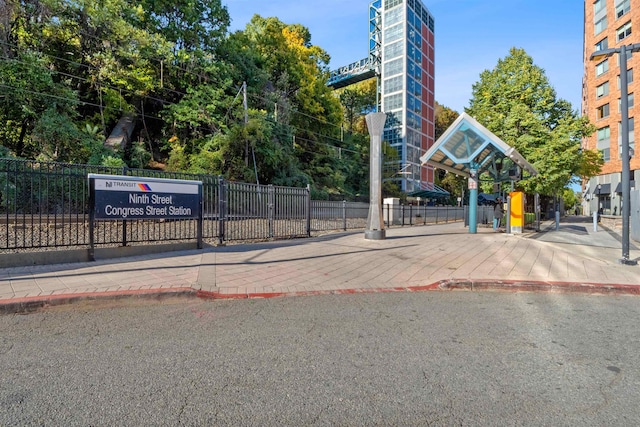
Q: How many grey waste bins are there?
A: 0